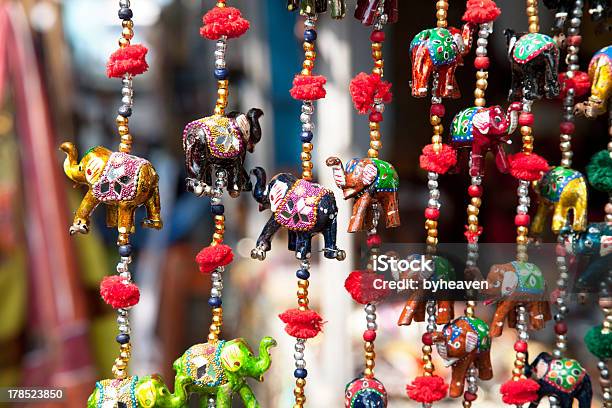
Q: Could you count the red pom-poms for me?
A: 14